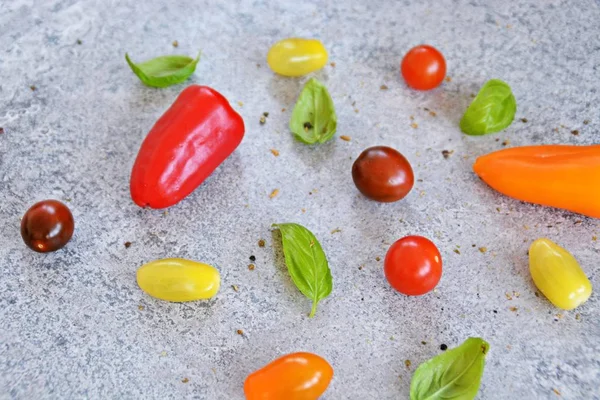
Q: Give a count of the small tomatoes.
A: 8